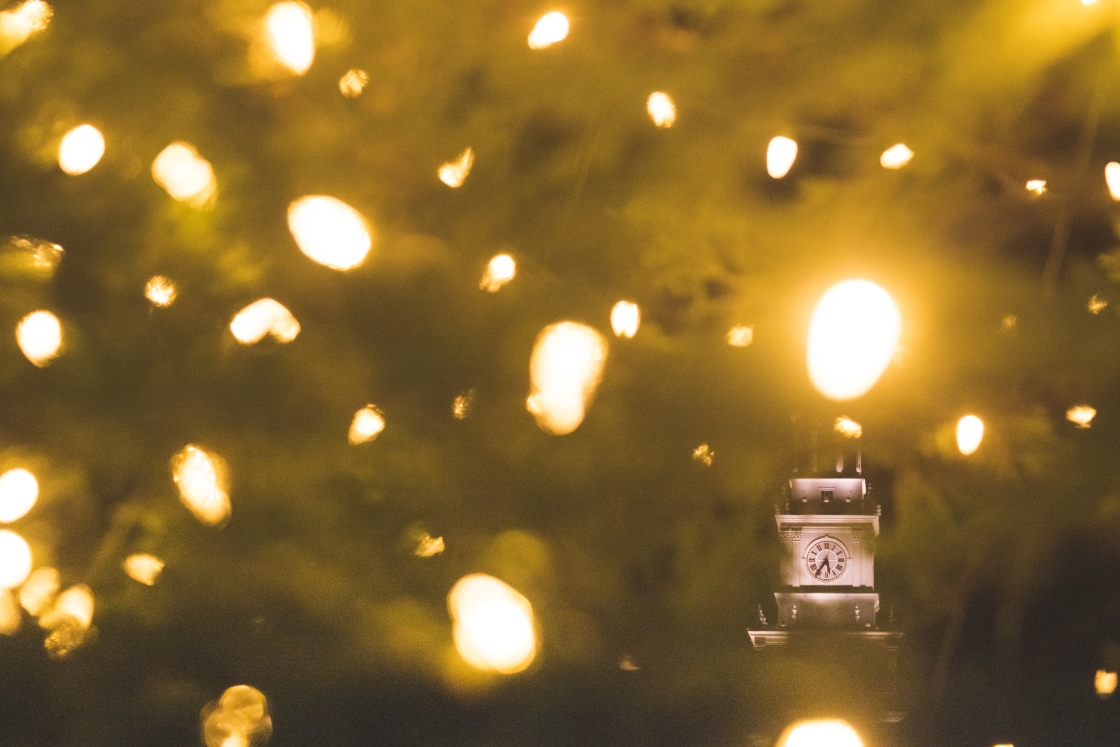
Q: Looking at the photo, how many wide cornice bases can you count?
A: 1